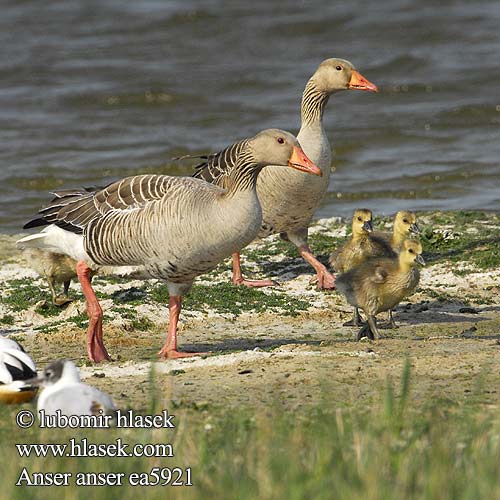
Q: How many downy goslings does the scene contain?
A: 4